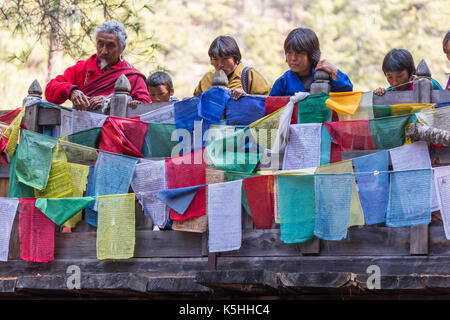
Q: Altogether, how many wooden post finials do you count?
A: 5